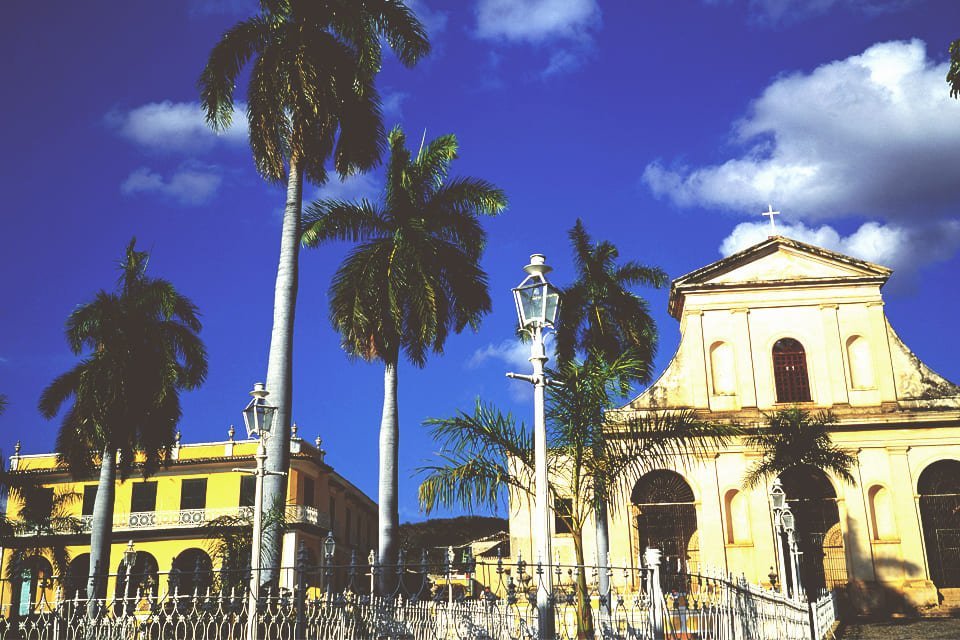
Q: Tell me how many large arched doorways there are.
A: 3